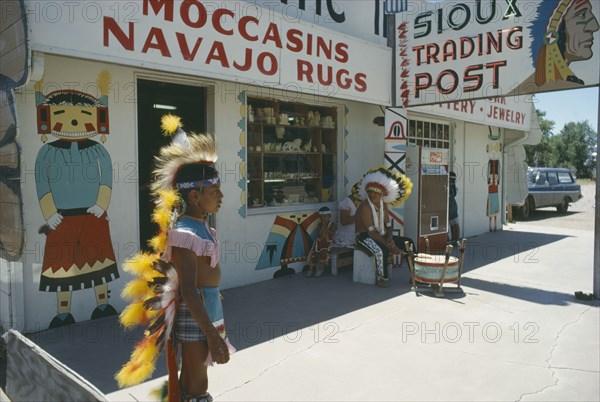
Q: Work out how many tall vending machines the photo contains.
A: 1